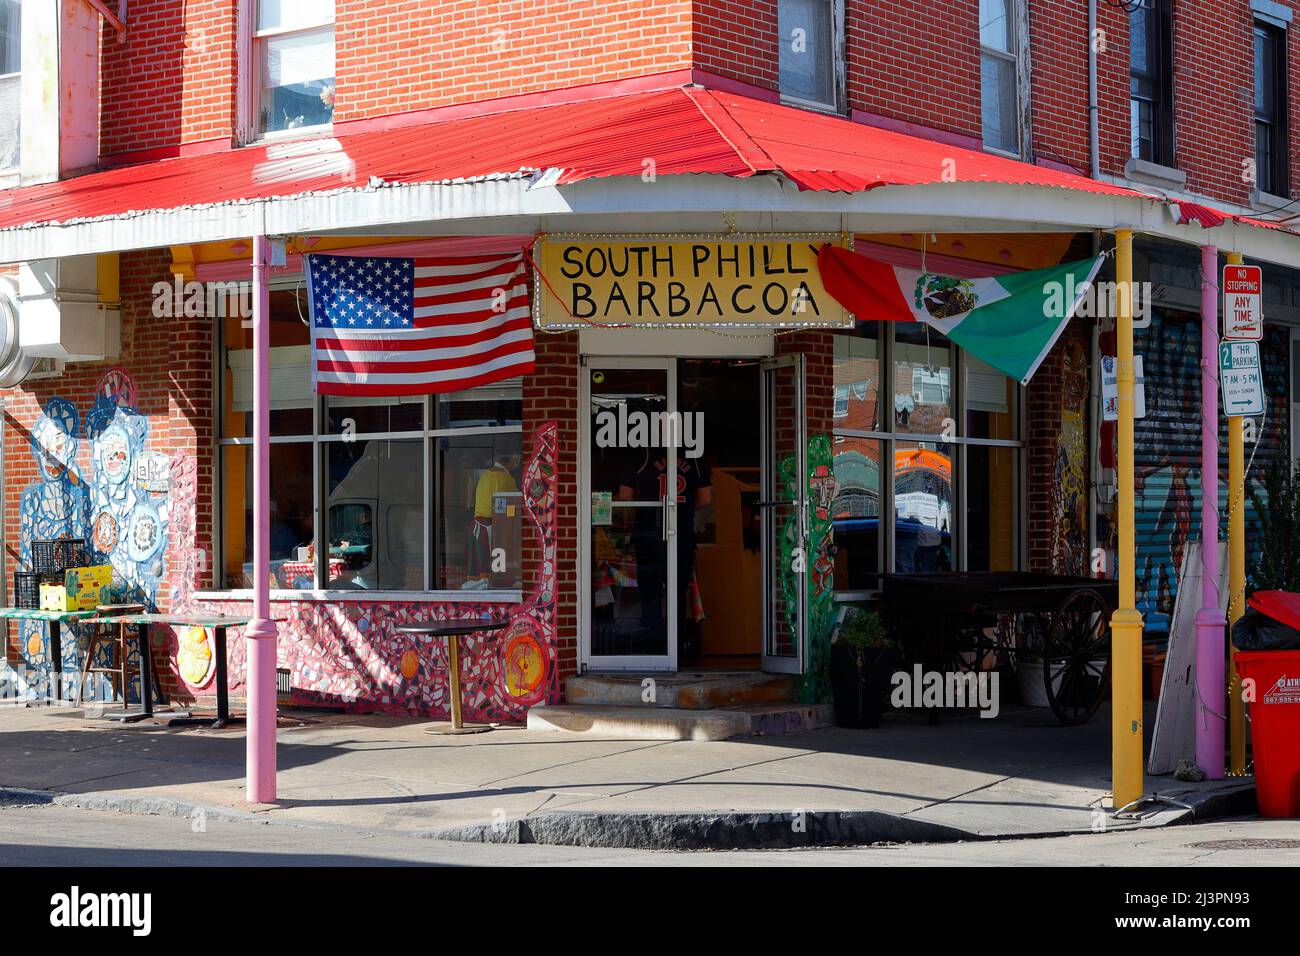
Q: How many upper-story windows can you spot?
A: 6